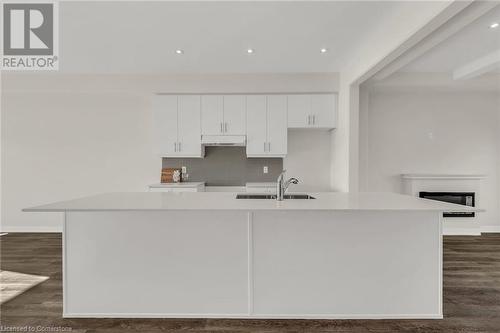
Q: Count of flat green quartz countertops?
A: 0